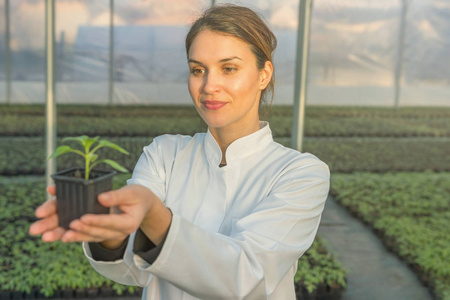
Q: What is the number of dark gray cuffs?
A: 2